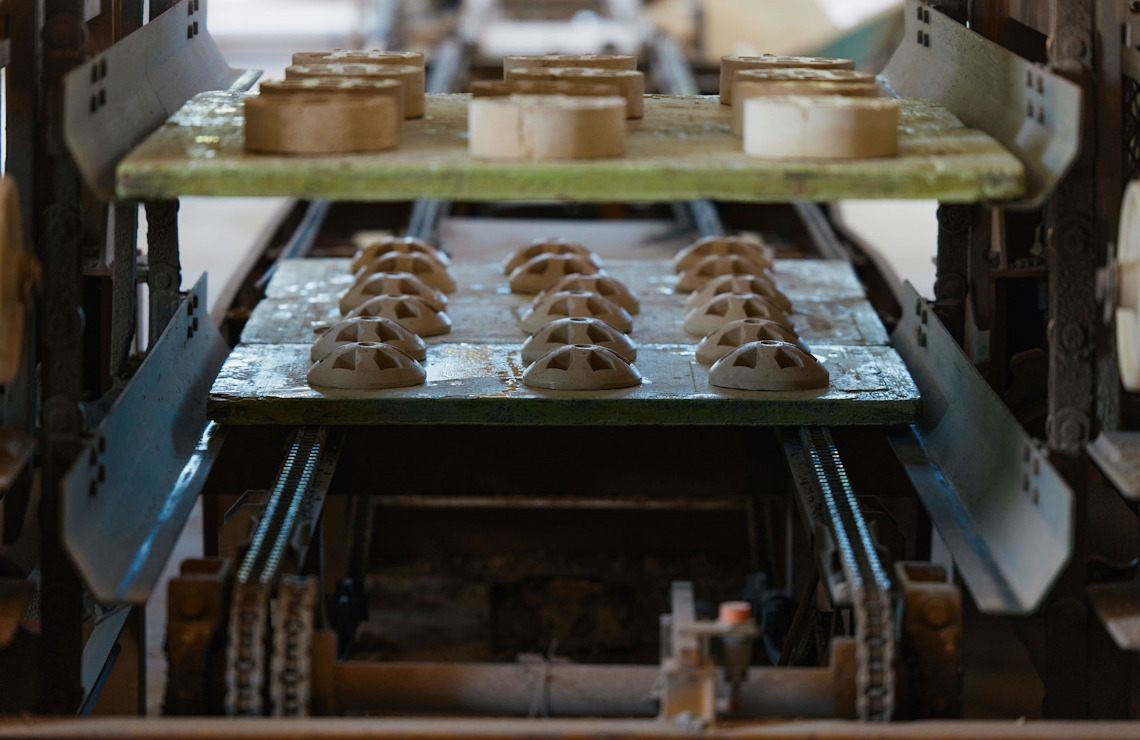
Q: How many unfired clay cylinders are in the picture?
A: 12